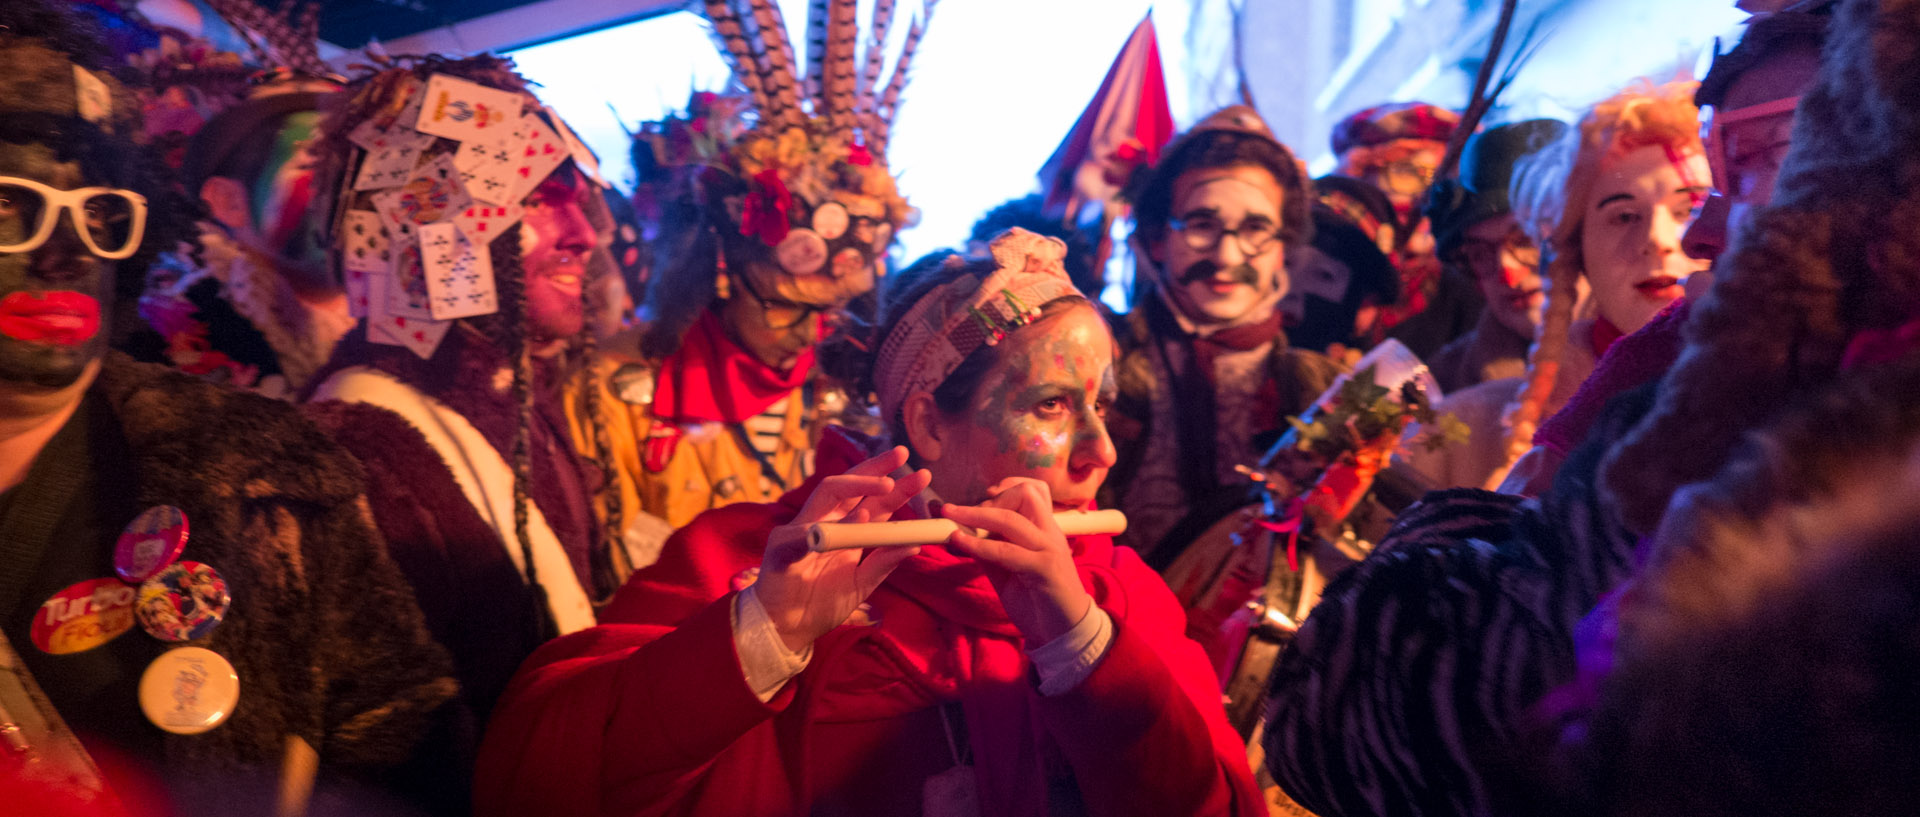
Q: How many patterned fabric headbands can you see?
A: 1